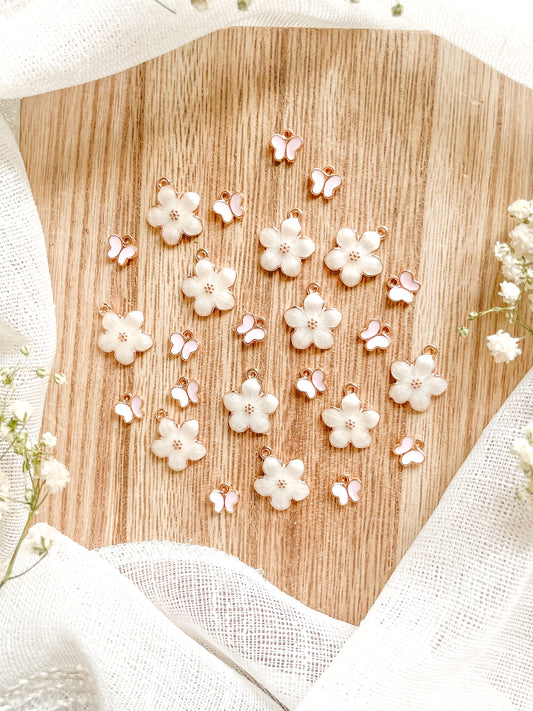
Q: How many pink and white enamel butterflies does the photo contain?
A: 14